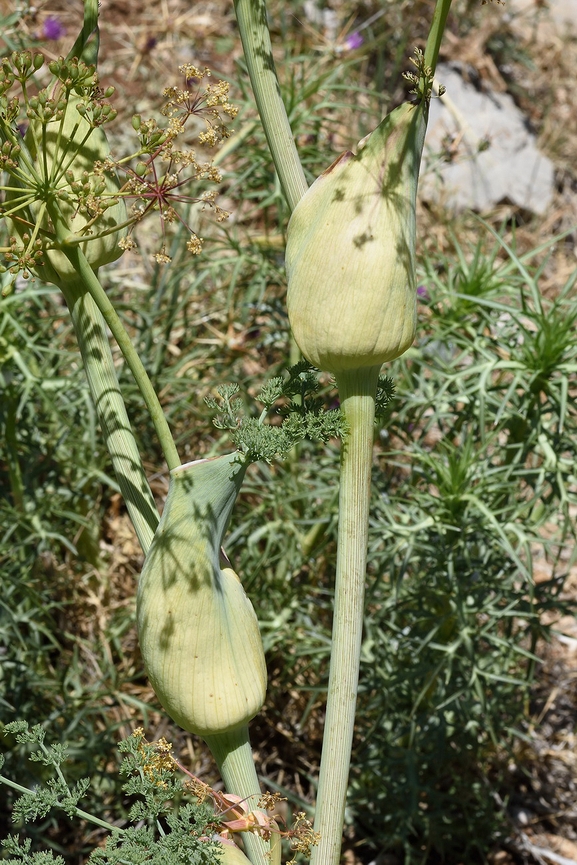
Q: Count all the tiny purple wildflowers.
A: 3